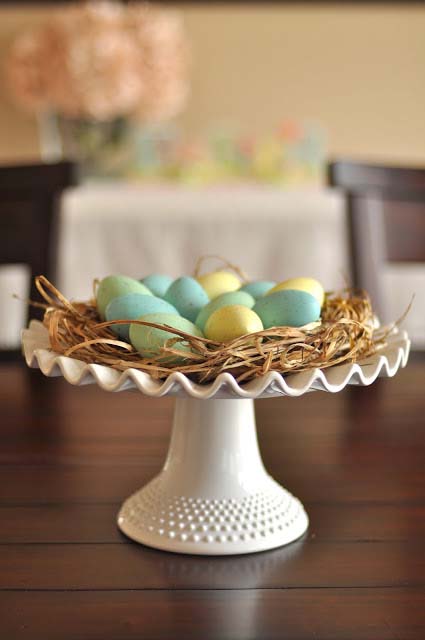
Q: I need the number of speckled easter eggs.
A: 11